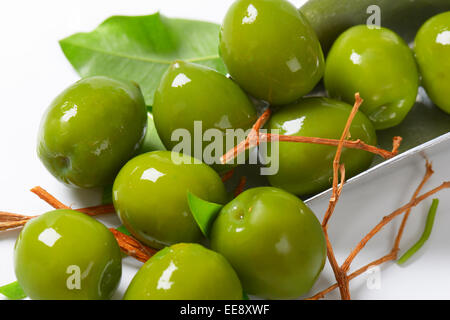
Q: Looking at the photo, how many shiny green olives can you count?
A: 10